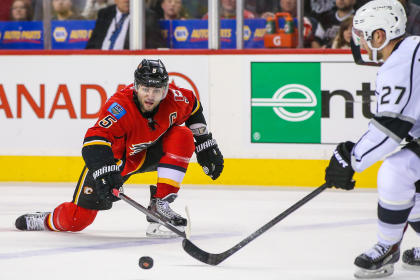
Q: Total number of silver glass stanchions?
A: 5